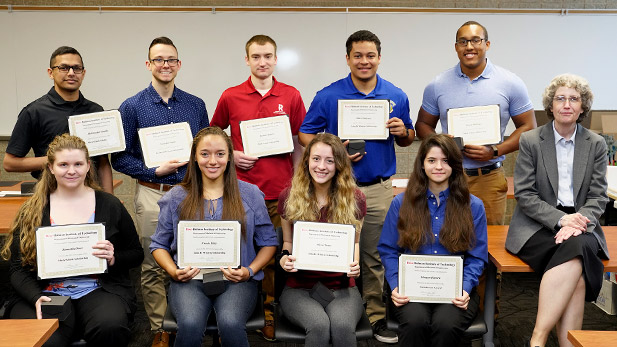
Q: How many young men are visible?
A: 5